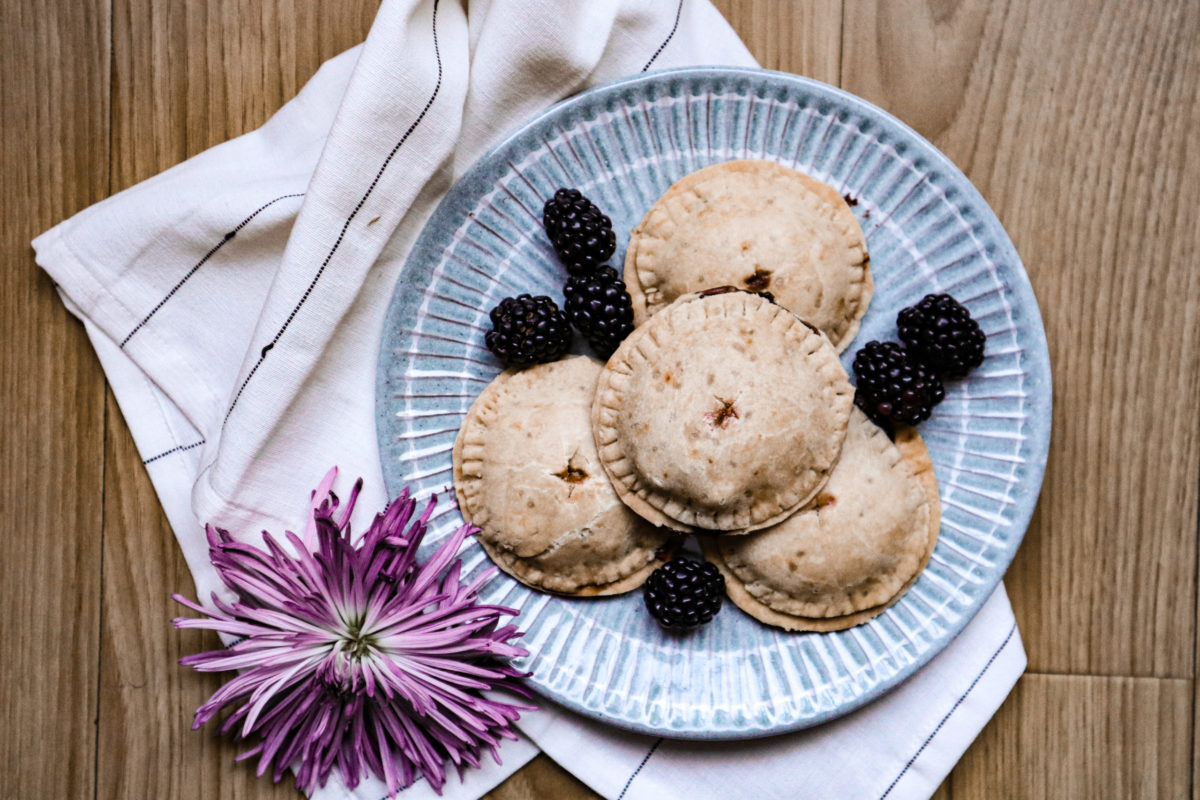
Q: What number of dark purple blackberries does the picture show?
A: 6